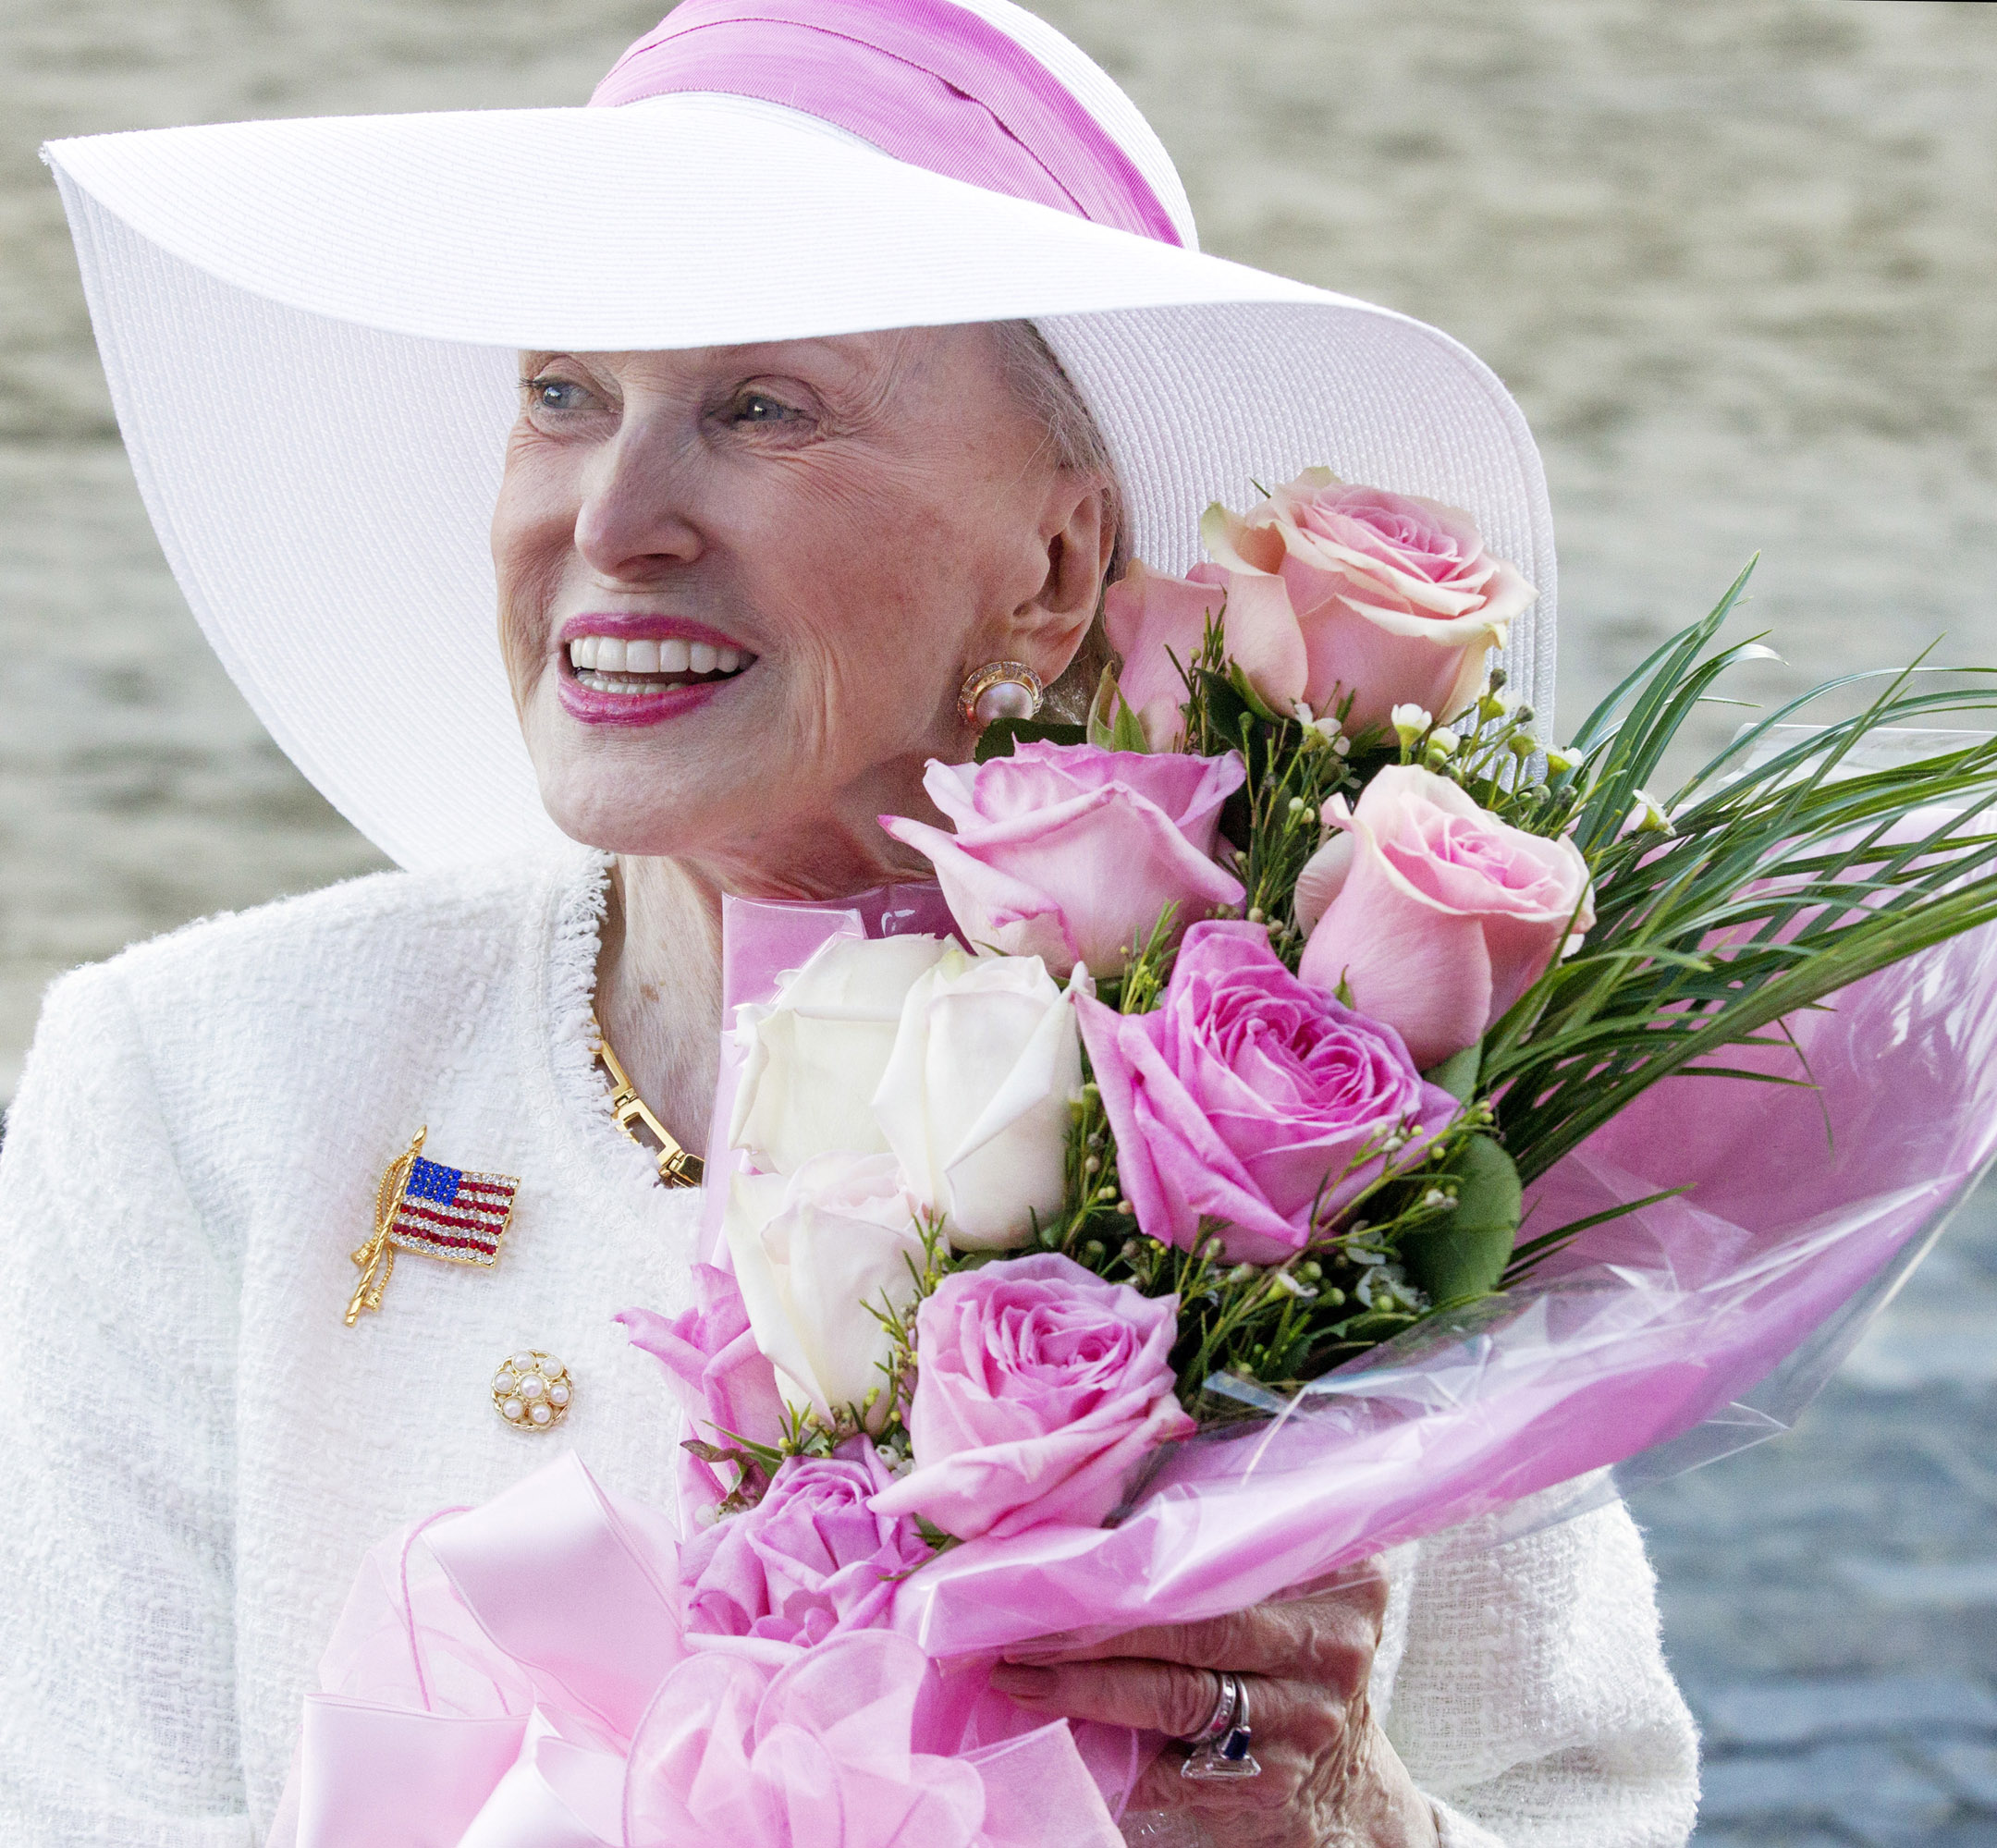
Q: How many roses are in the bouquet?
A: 11